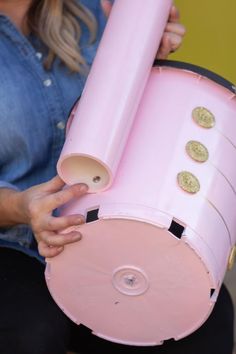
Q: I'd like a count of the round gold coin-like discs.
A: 3